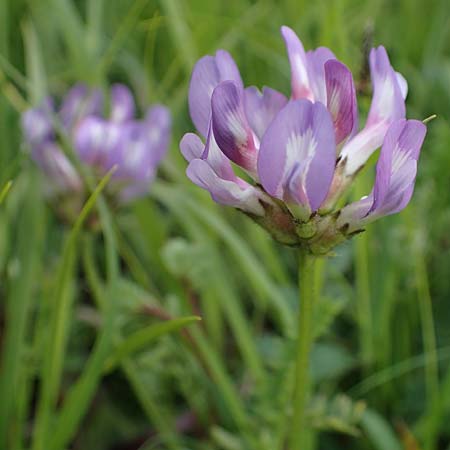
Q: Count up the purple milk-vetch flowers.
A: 2